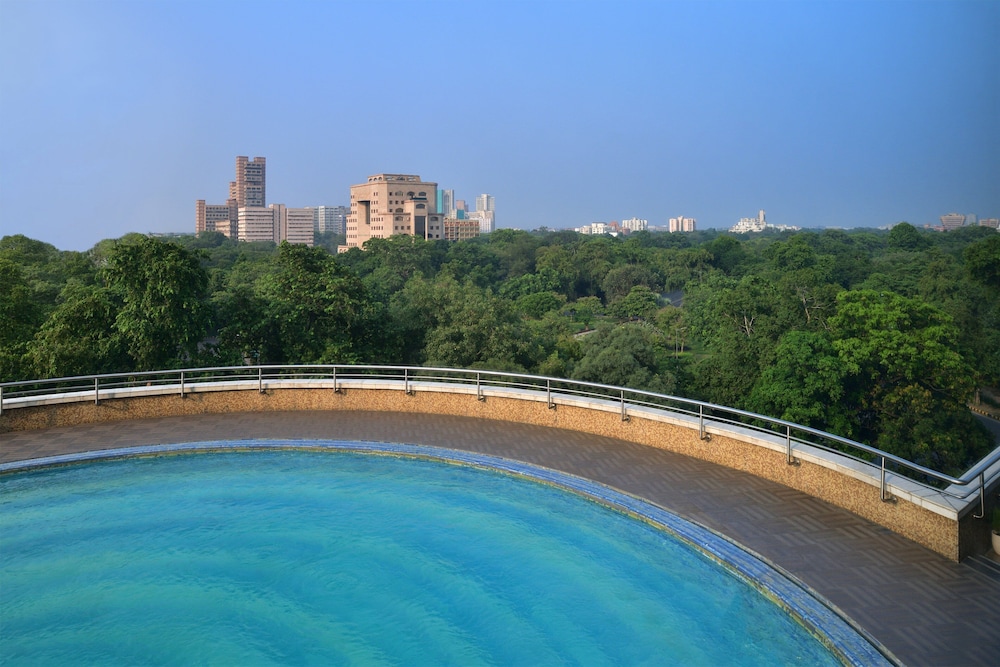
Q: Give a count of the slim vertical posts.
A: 13